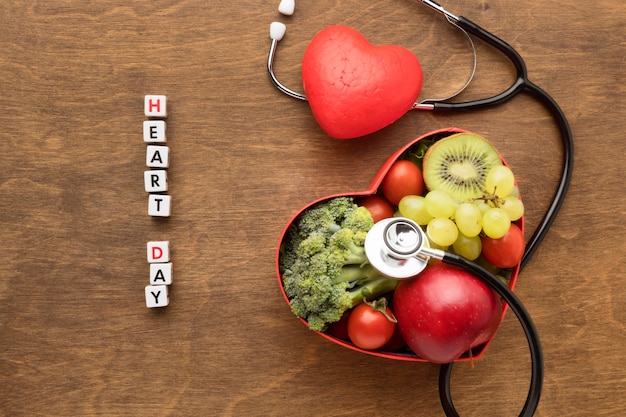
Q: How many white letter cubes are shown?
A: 8